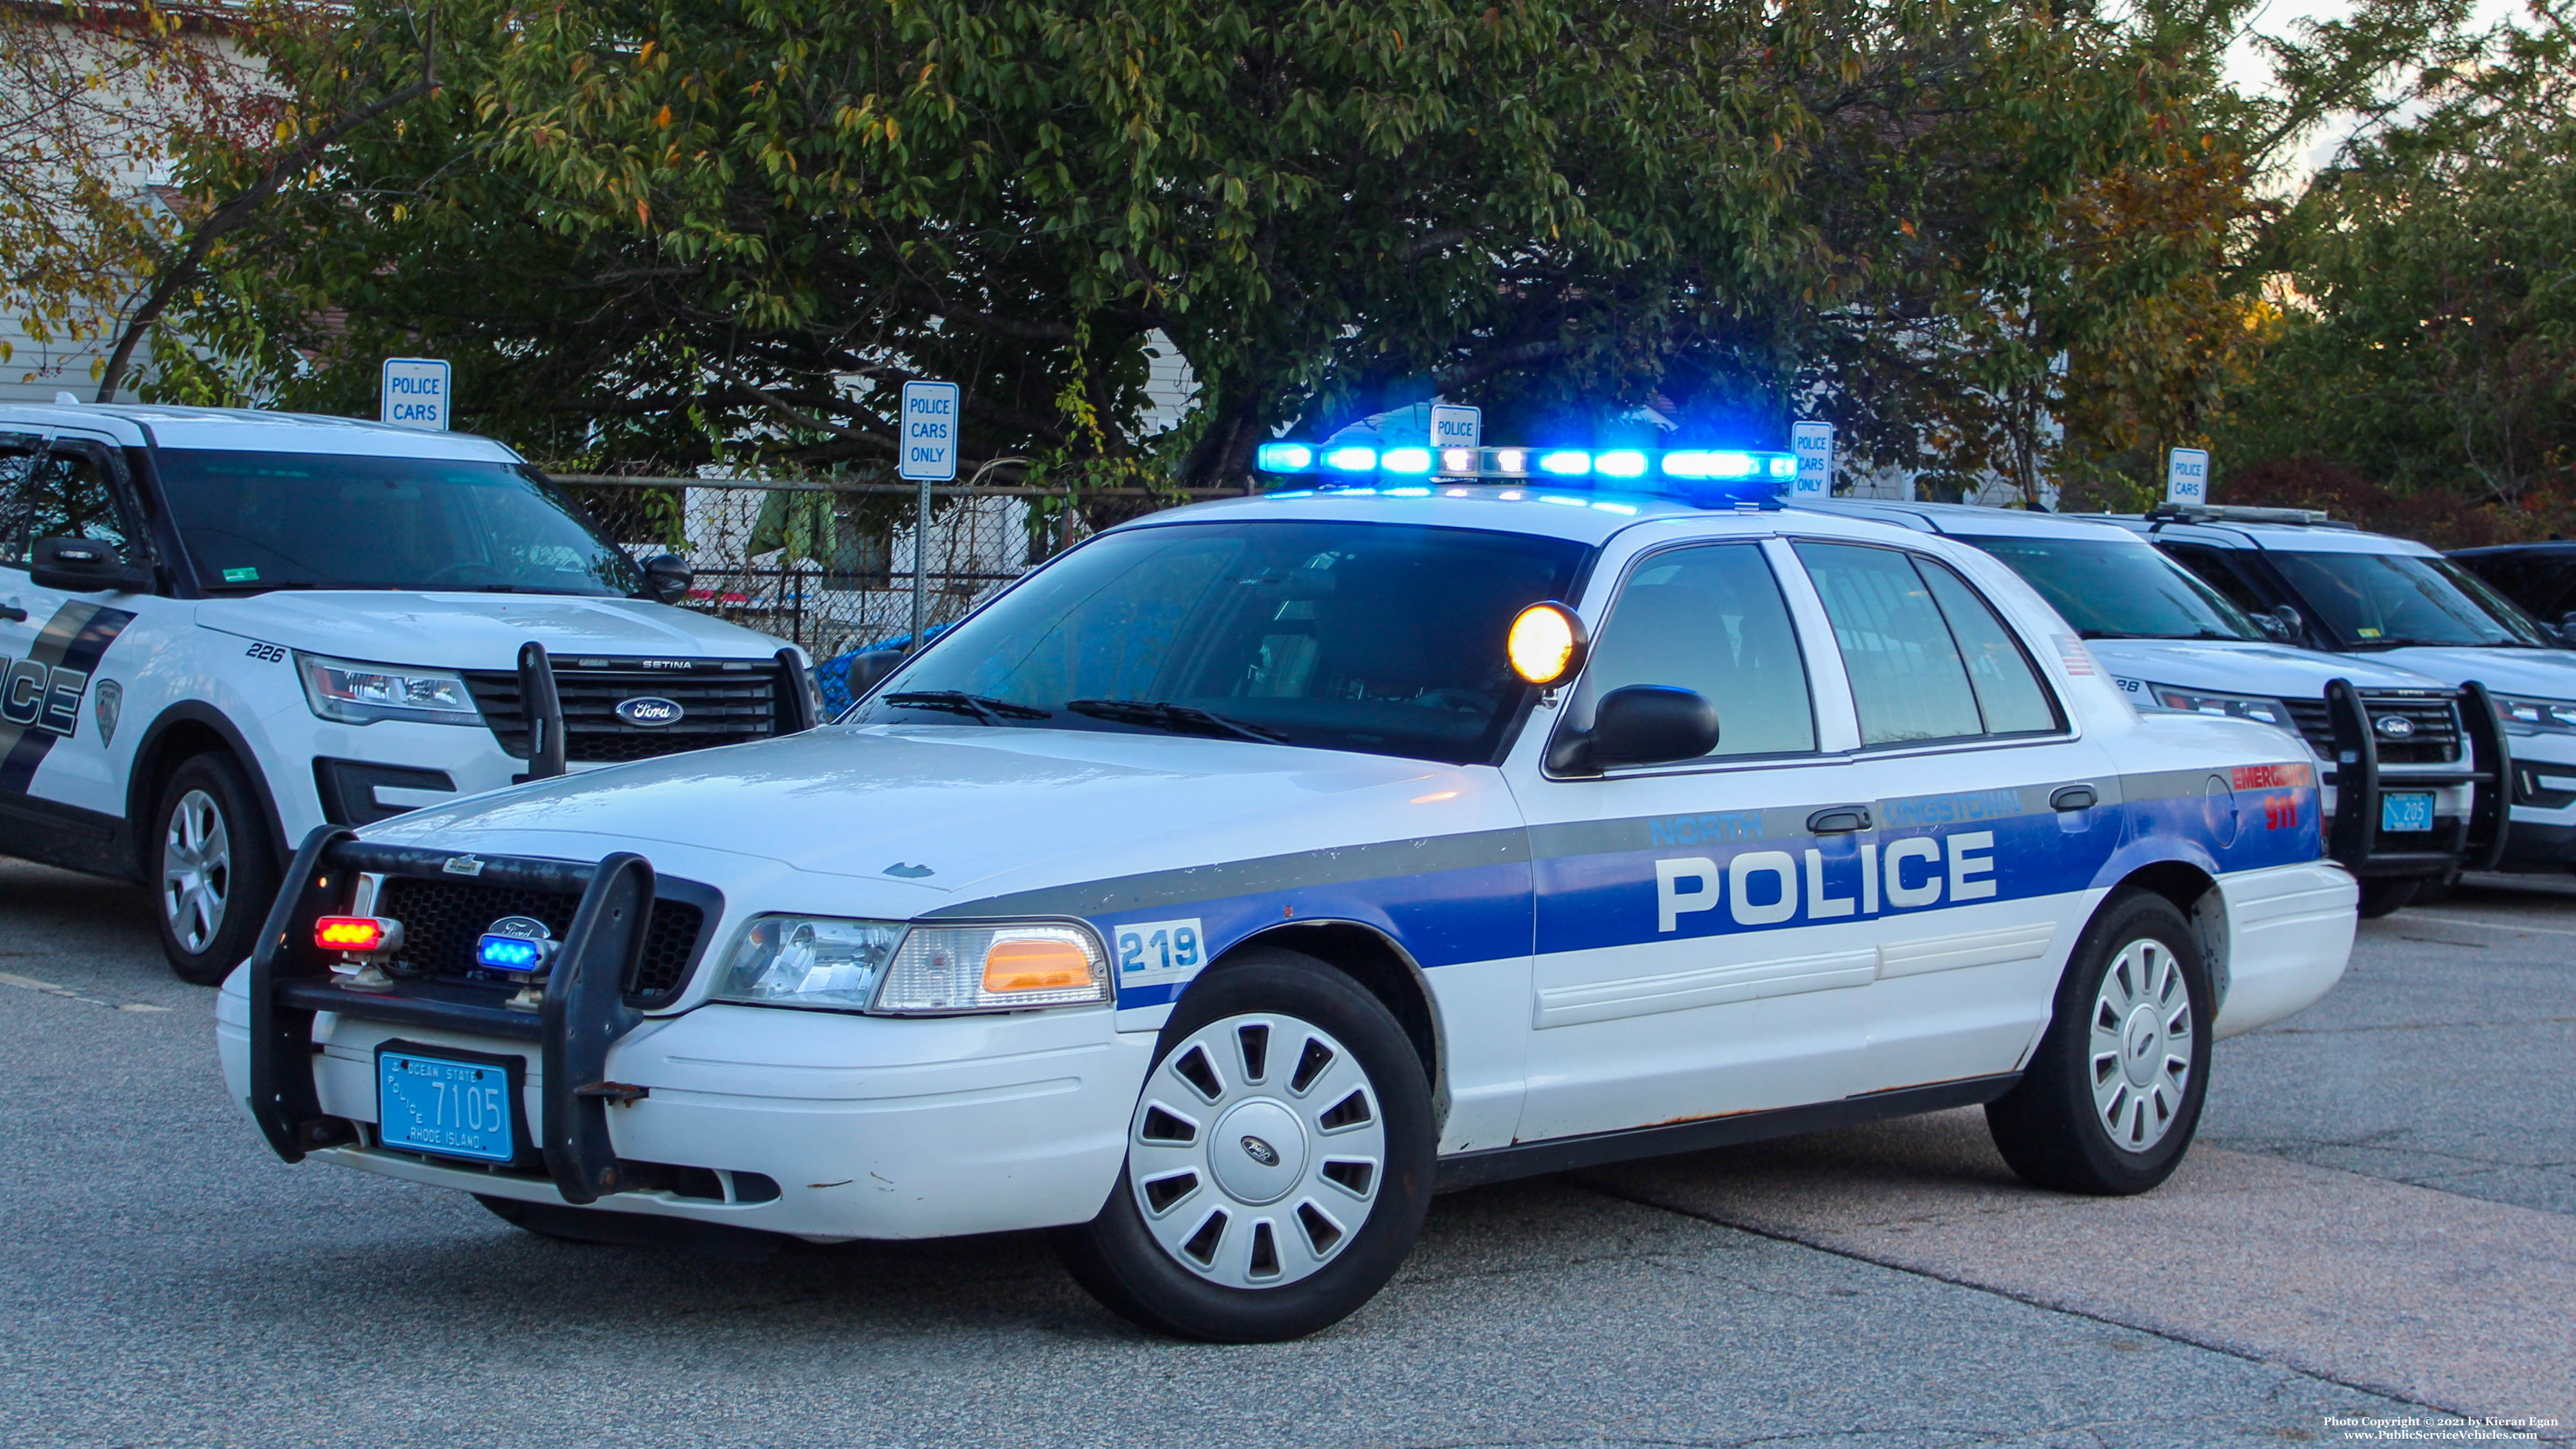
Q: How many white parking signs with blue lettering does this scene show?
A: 5